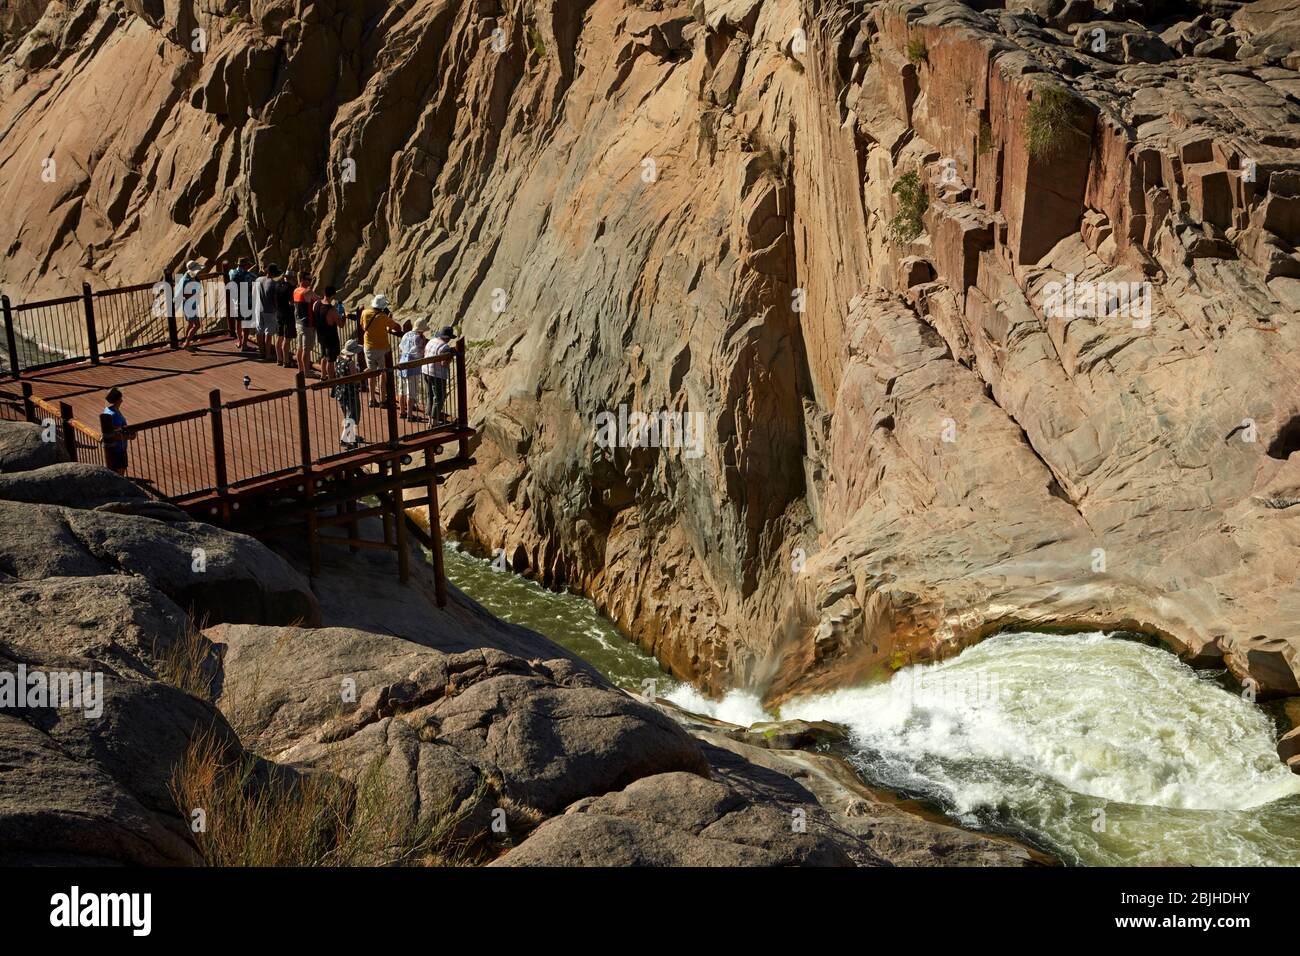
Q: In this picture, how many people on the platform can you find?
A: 11